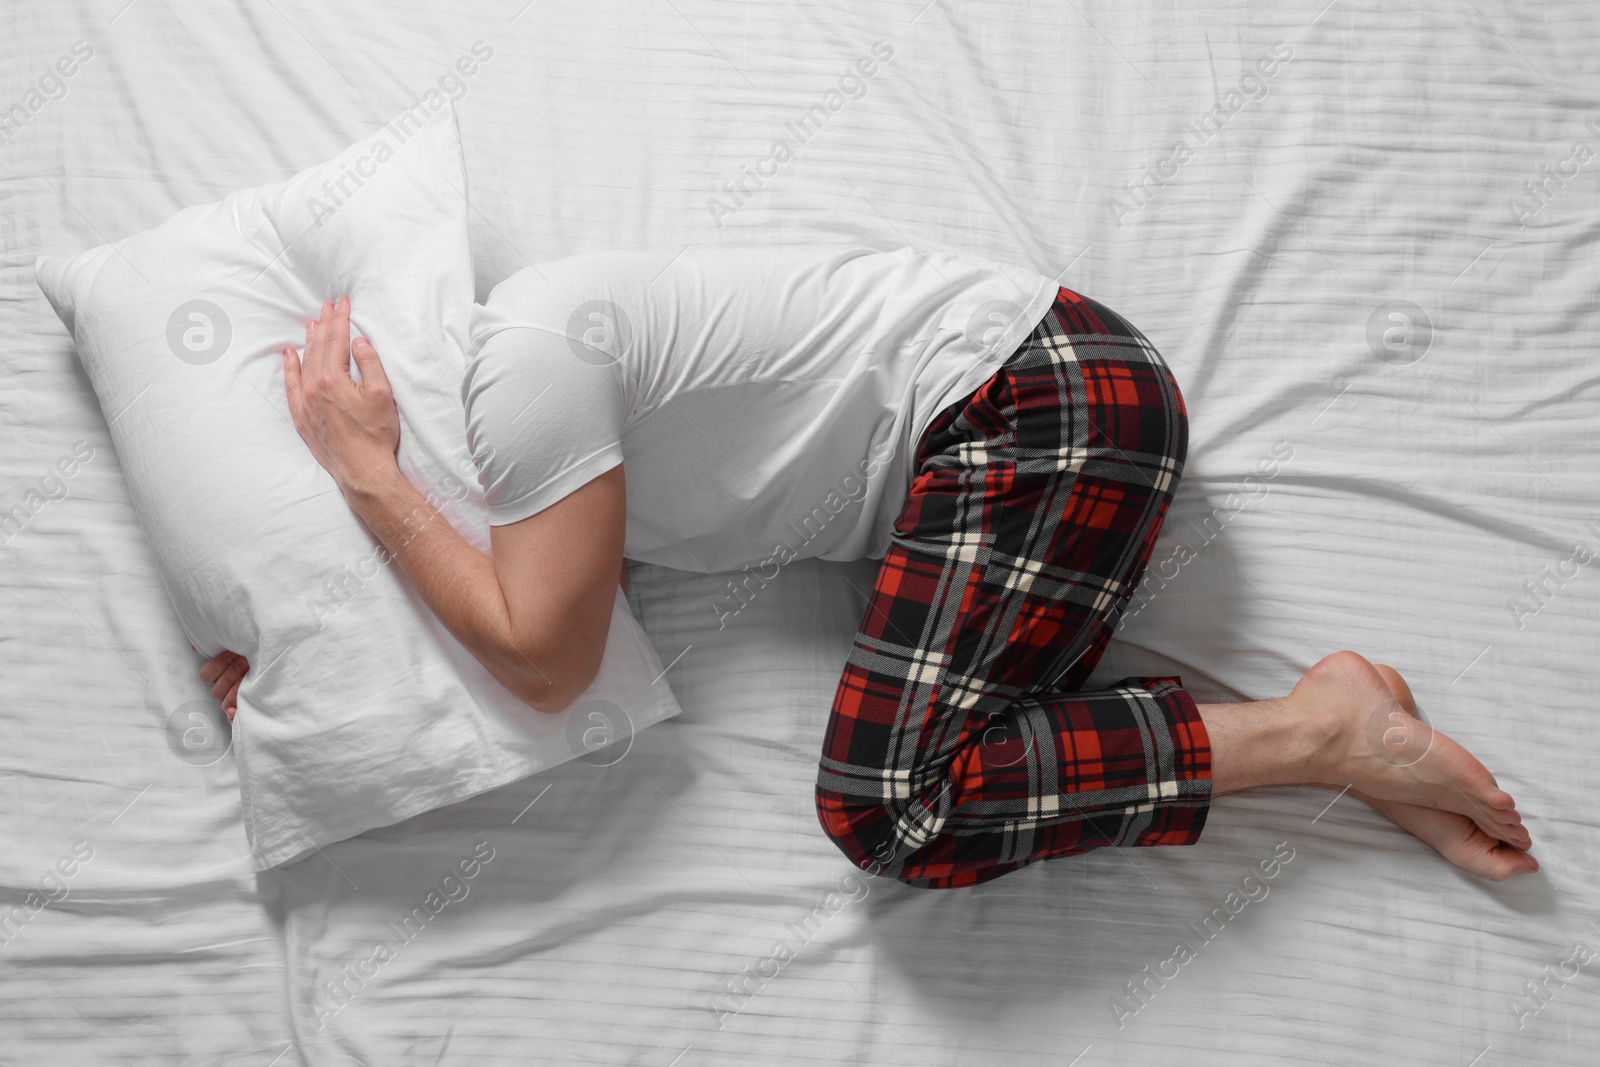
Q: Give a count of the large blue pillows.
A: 0